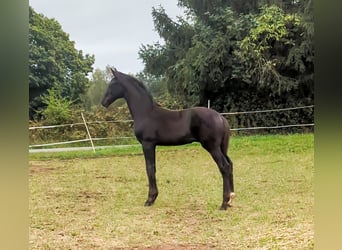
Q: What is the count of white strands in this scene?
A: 2